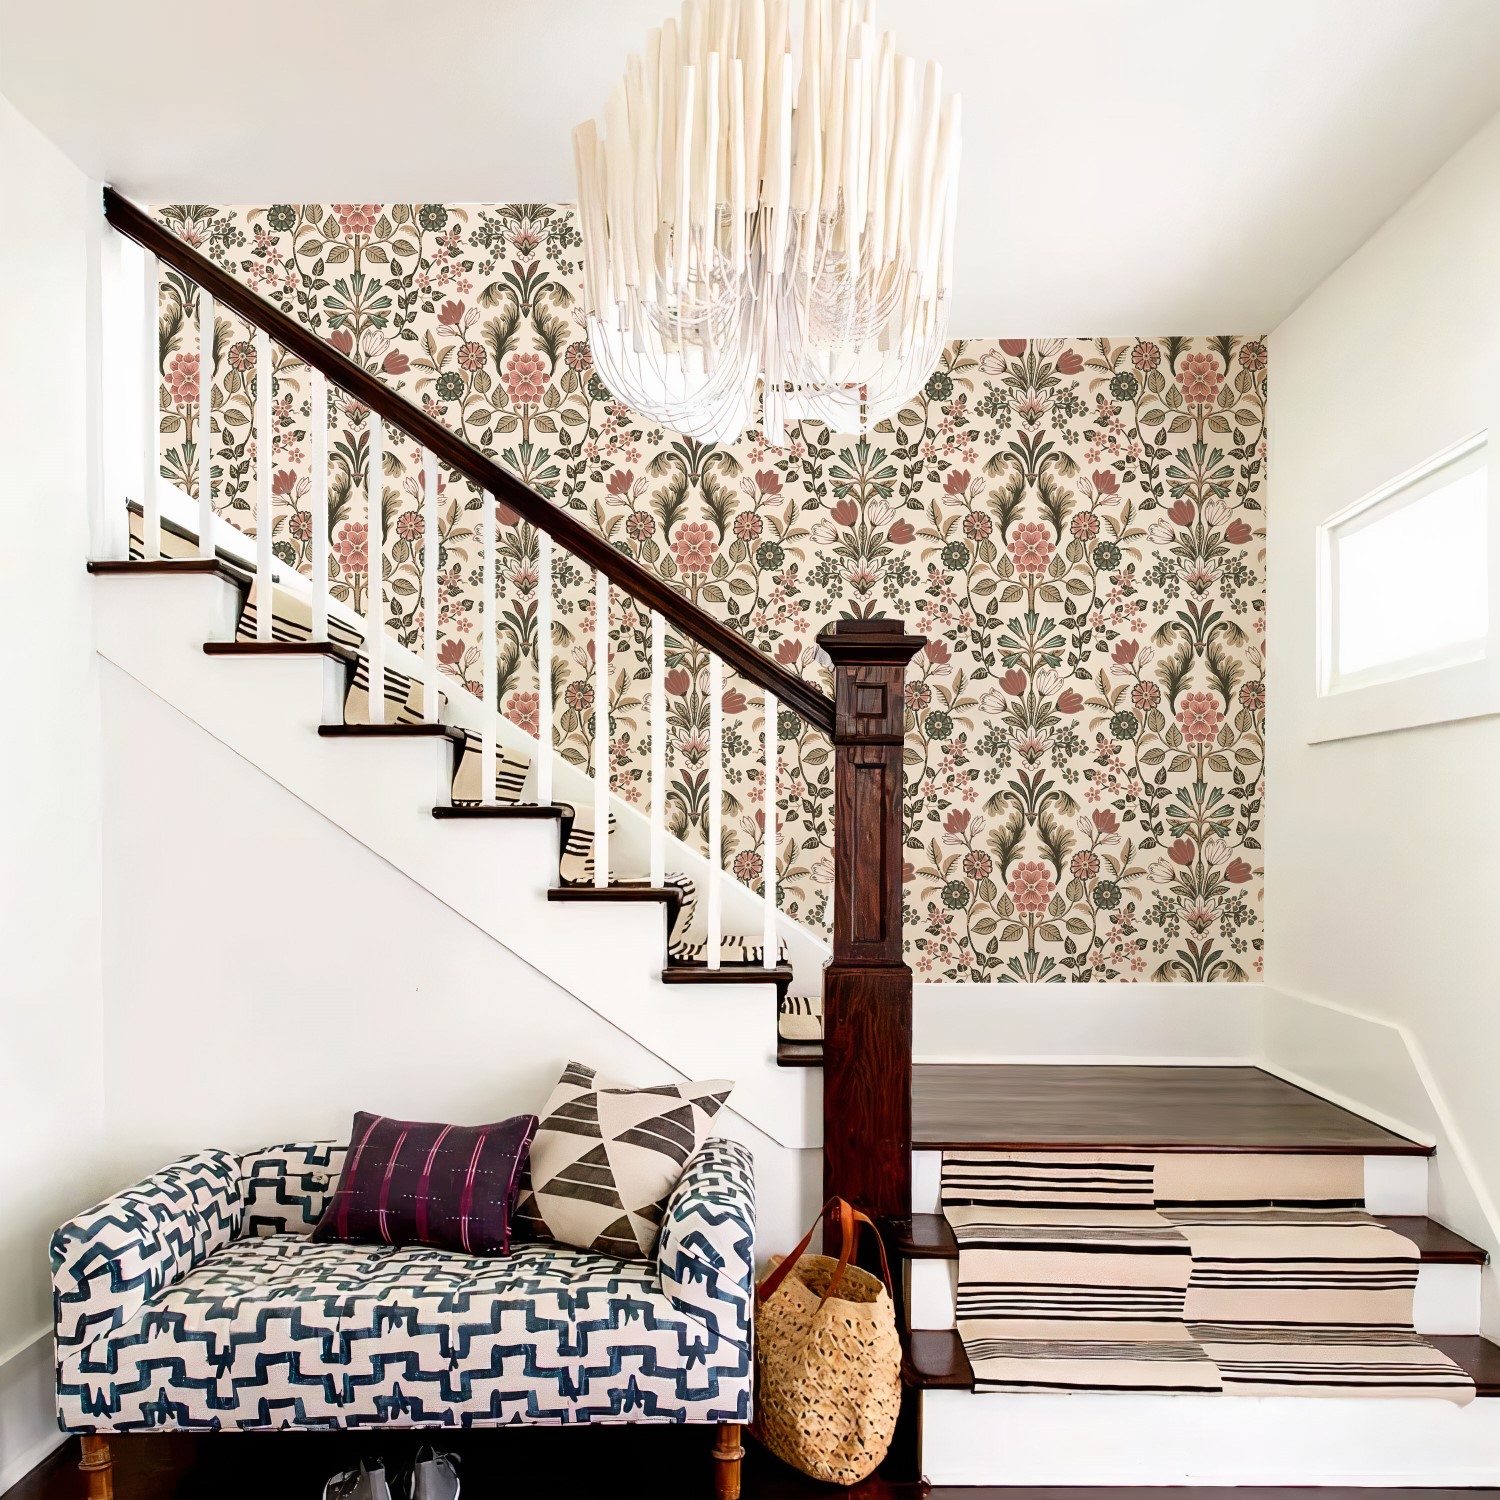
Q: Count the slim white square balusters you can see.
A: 12